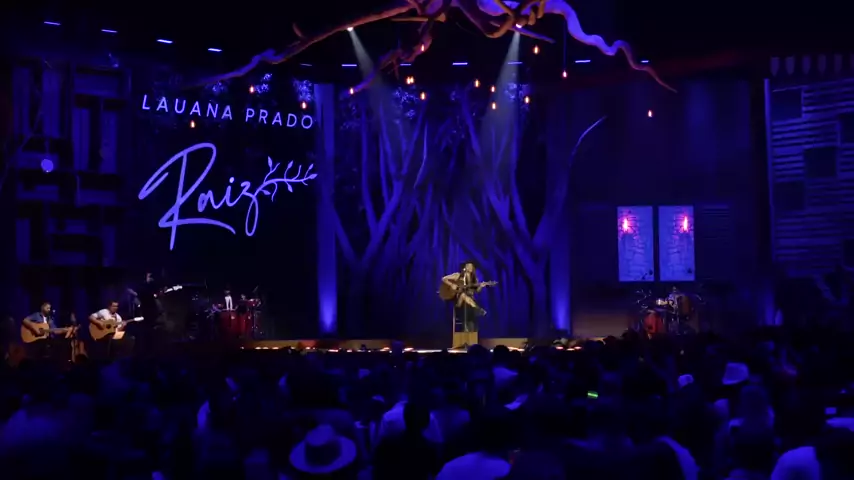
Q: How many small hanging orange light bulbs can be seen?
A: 15